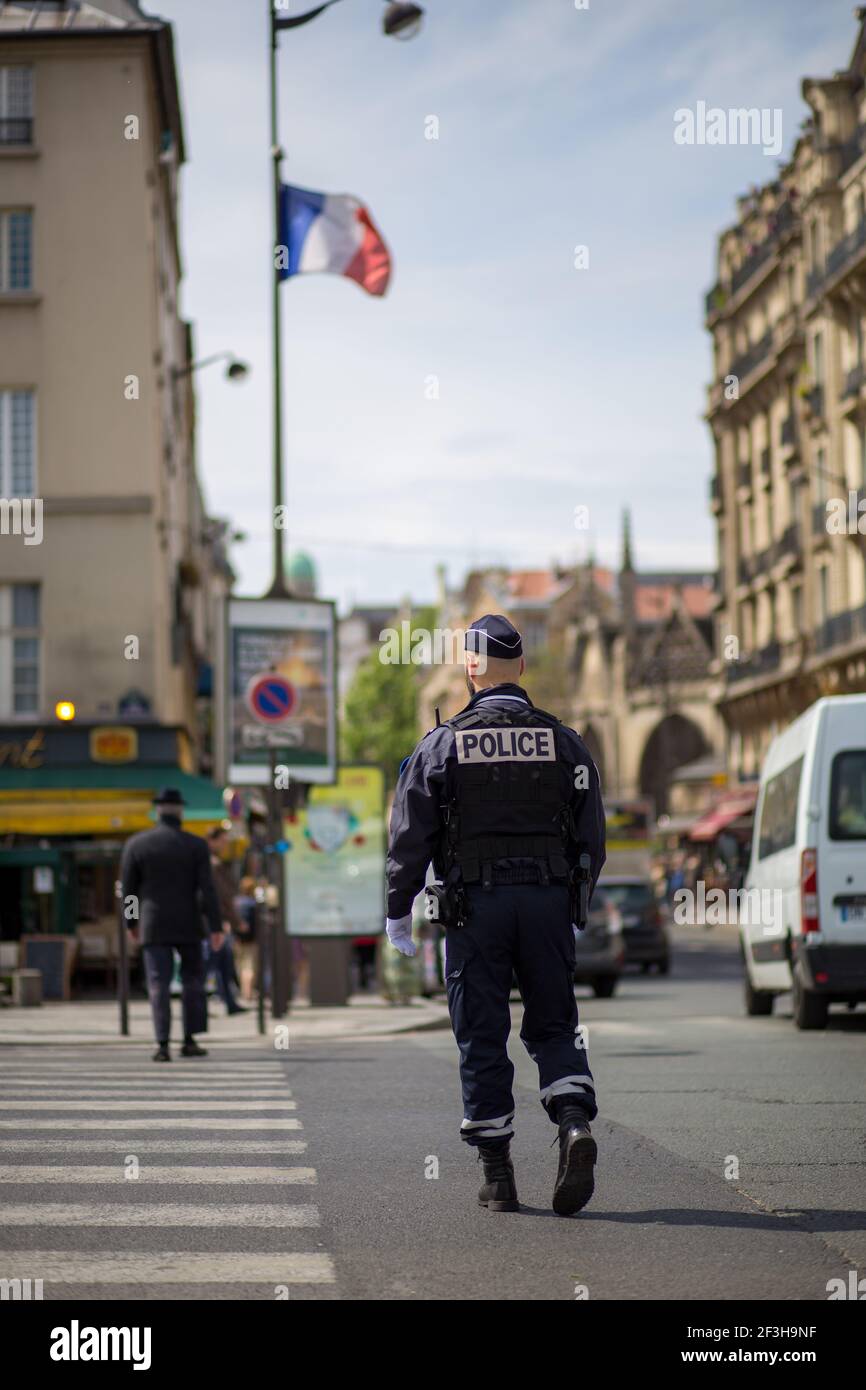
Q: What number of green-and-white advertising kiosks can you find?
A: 1